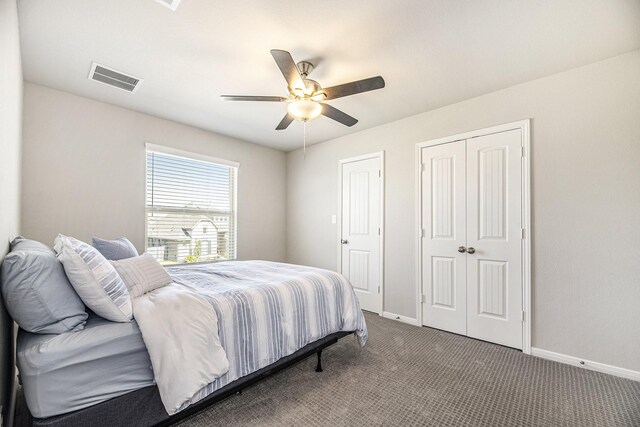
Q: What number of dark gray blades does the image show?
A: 5